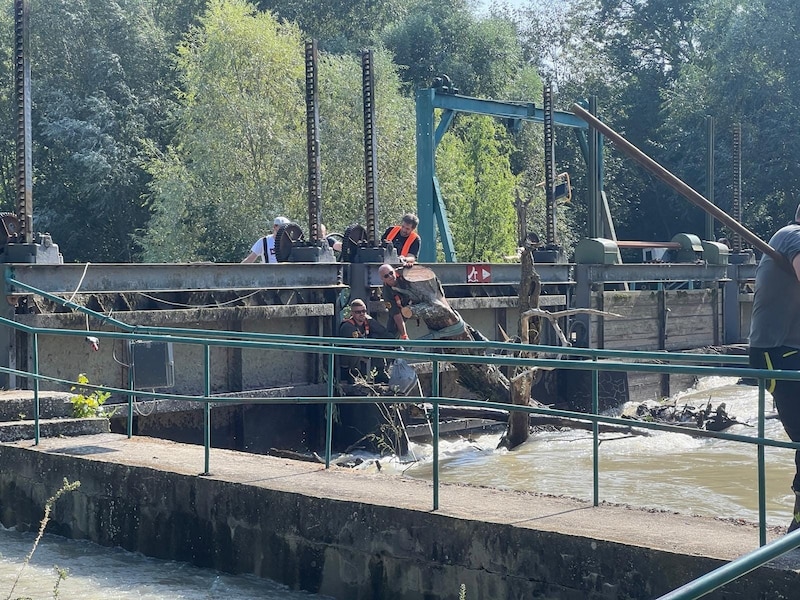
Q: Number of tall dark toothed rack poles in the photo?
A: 5